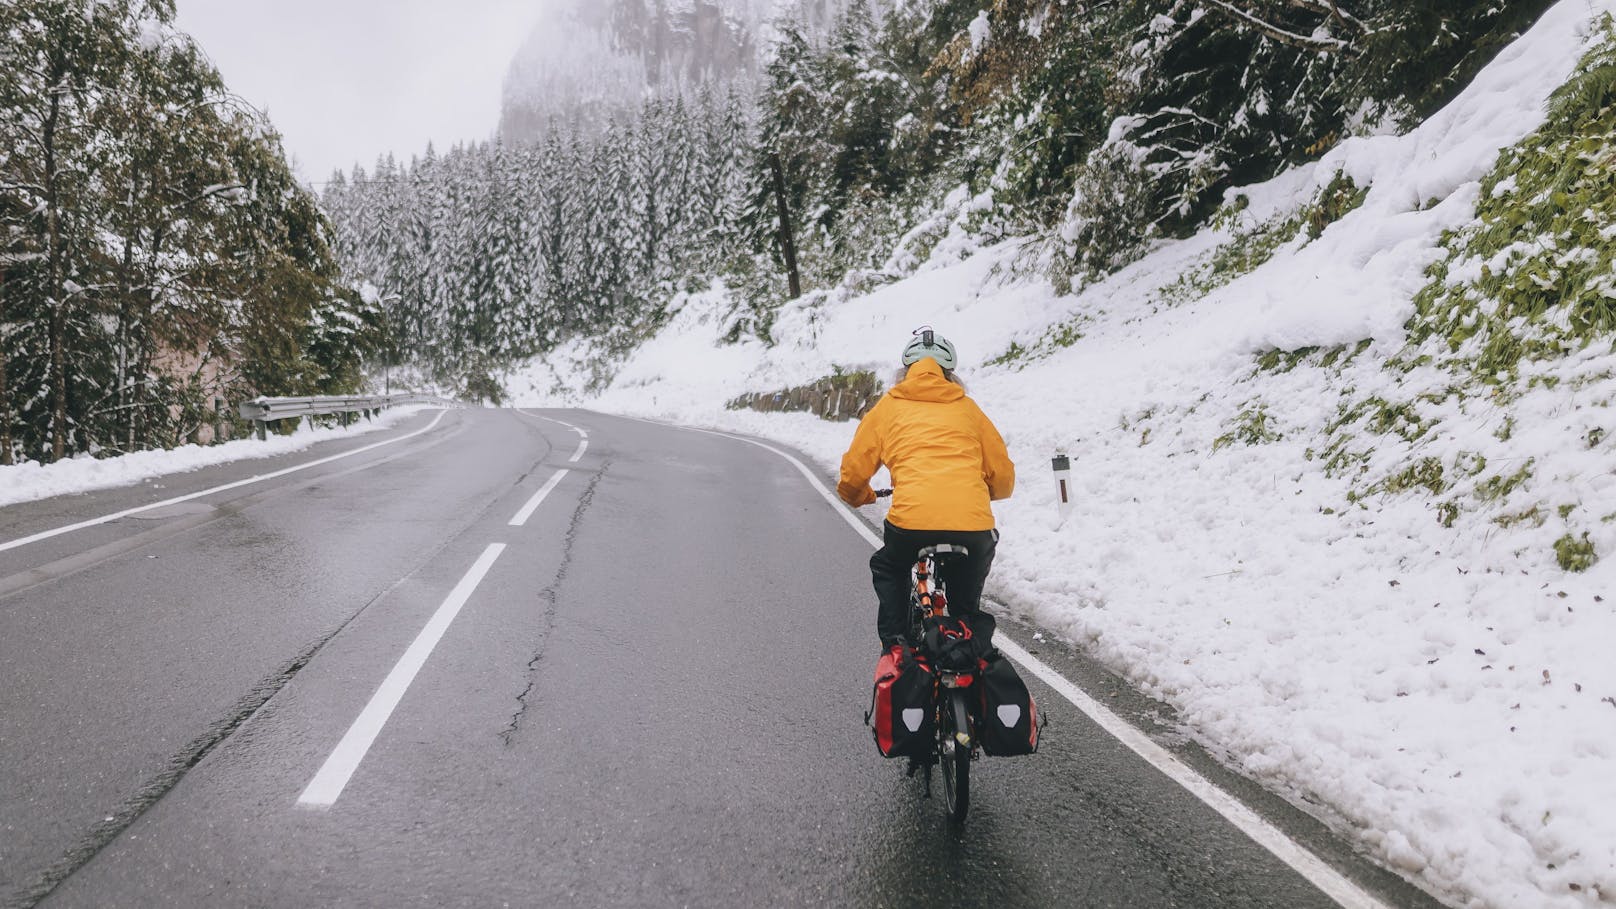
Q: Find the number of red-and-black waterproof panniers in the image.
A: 2